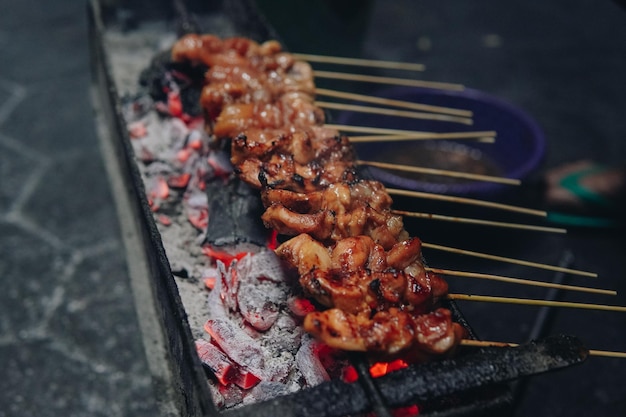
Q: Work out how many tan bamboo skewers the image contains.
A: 13